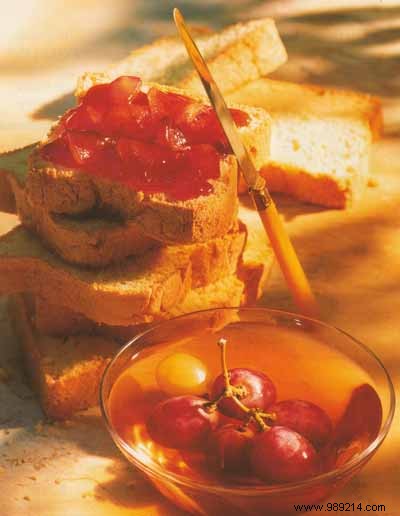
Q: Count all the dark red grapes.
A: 5